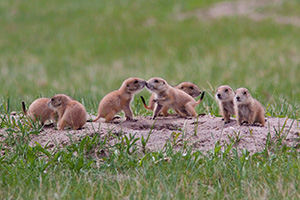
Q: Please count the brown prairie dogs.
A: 7